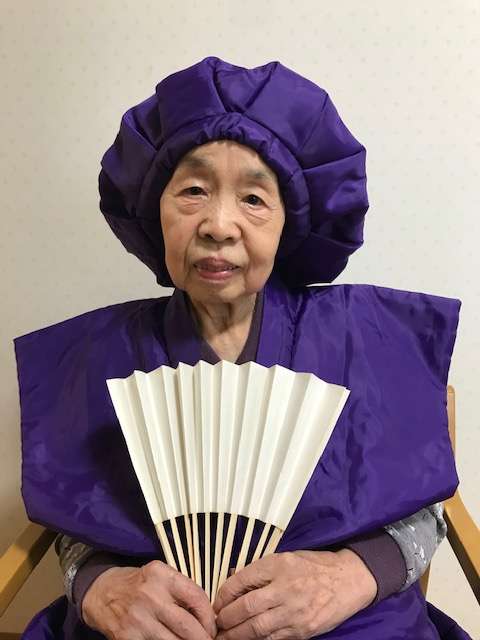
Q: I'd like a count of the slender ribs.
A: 10